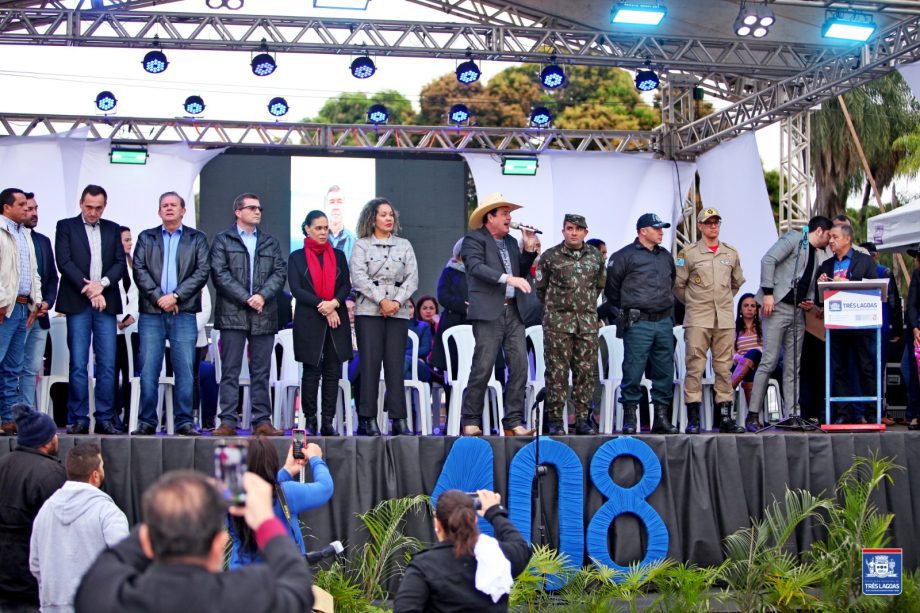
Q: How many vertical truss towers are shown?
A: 2